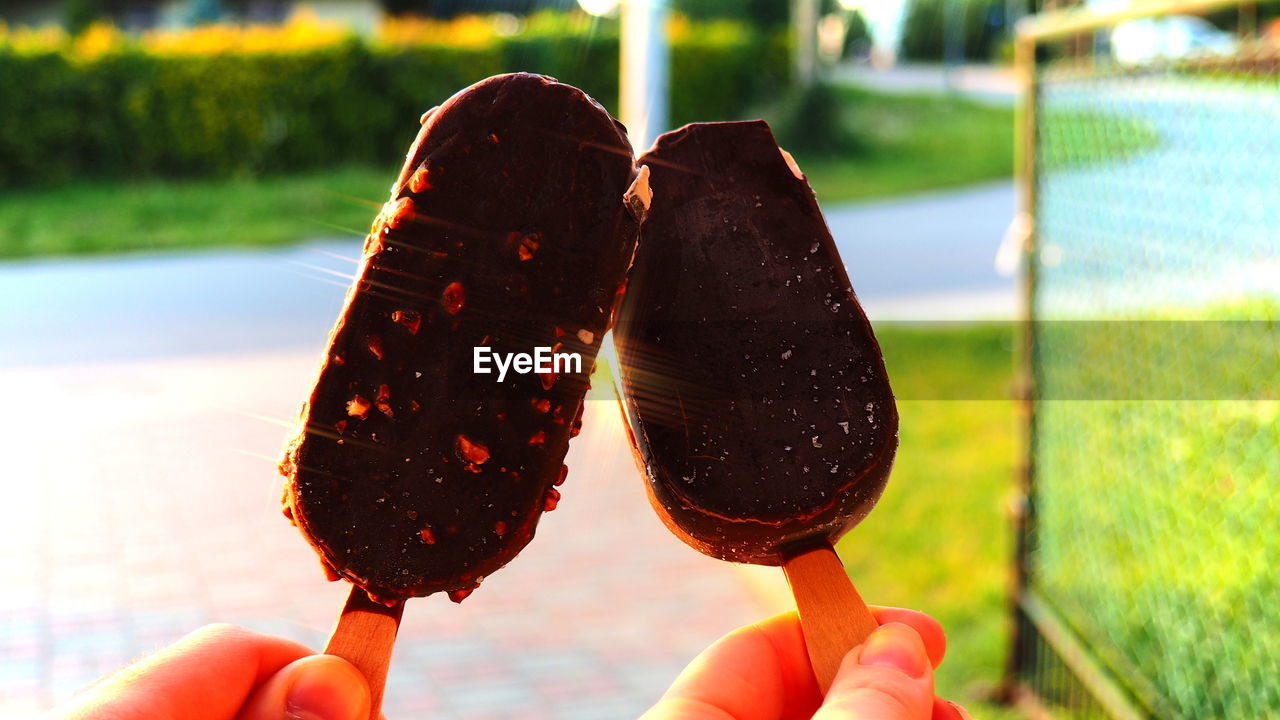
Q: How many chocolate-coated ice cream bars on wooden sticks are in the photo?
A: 2